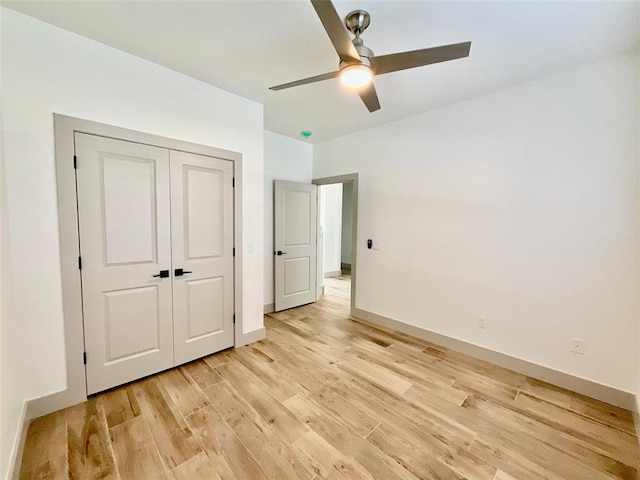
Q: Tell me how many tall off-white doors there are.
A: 3